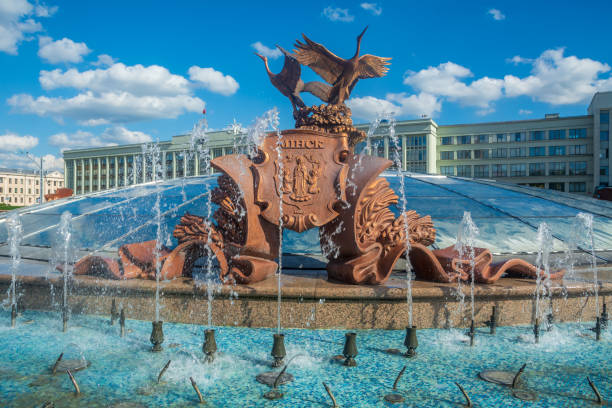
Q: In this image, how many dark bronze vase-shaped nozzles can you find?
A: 5